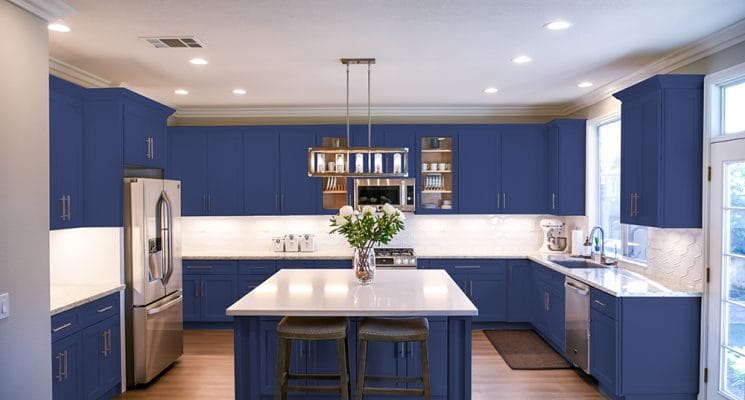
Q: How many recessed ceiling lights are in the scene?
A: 8